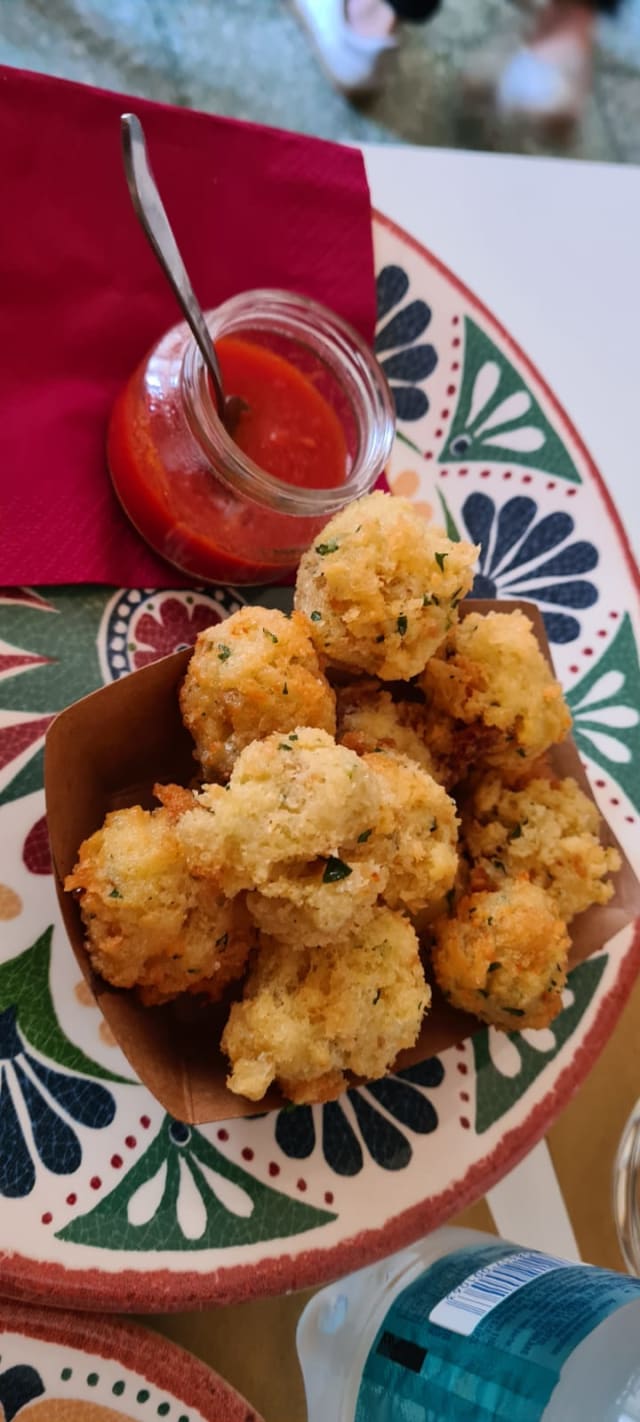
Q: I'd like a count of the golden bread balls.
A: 10